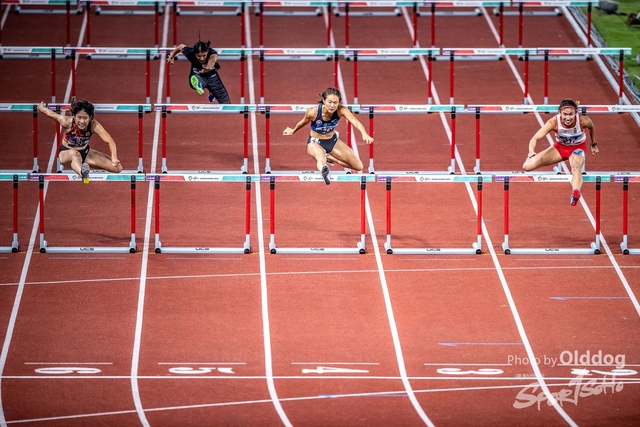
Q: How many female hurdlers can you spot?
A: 4